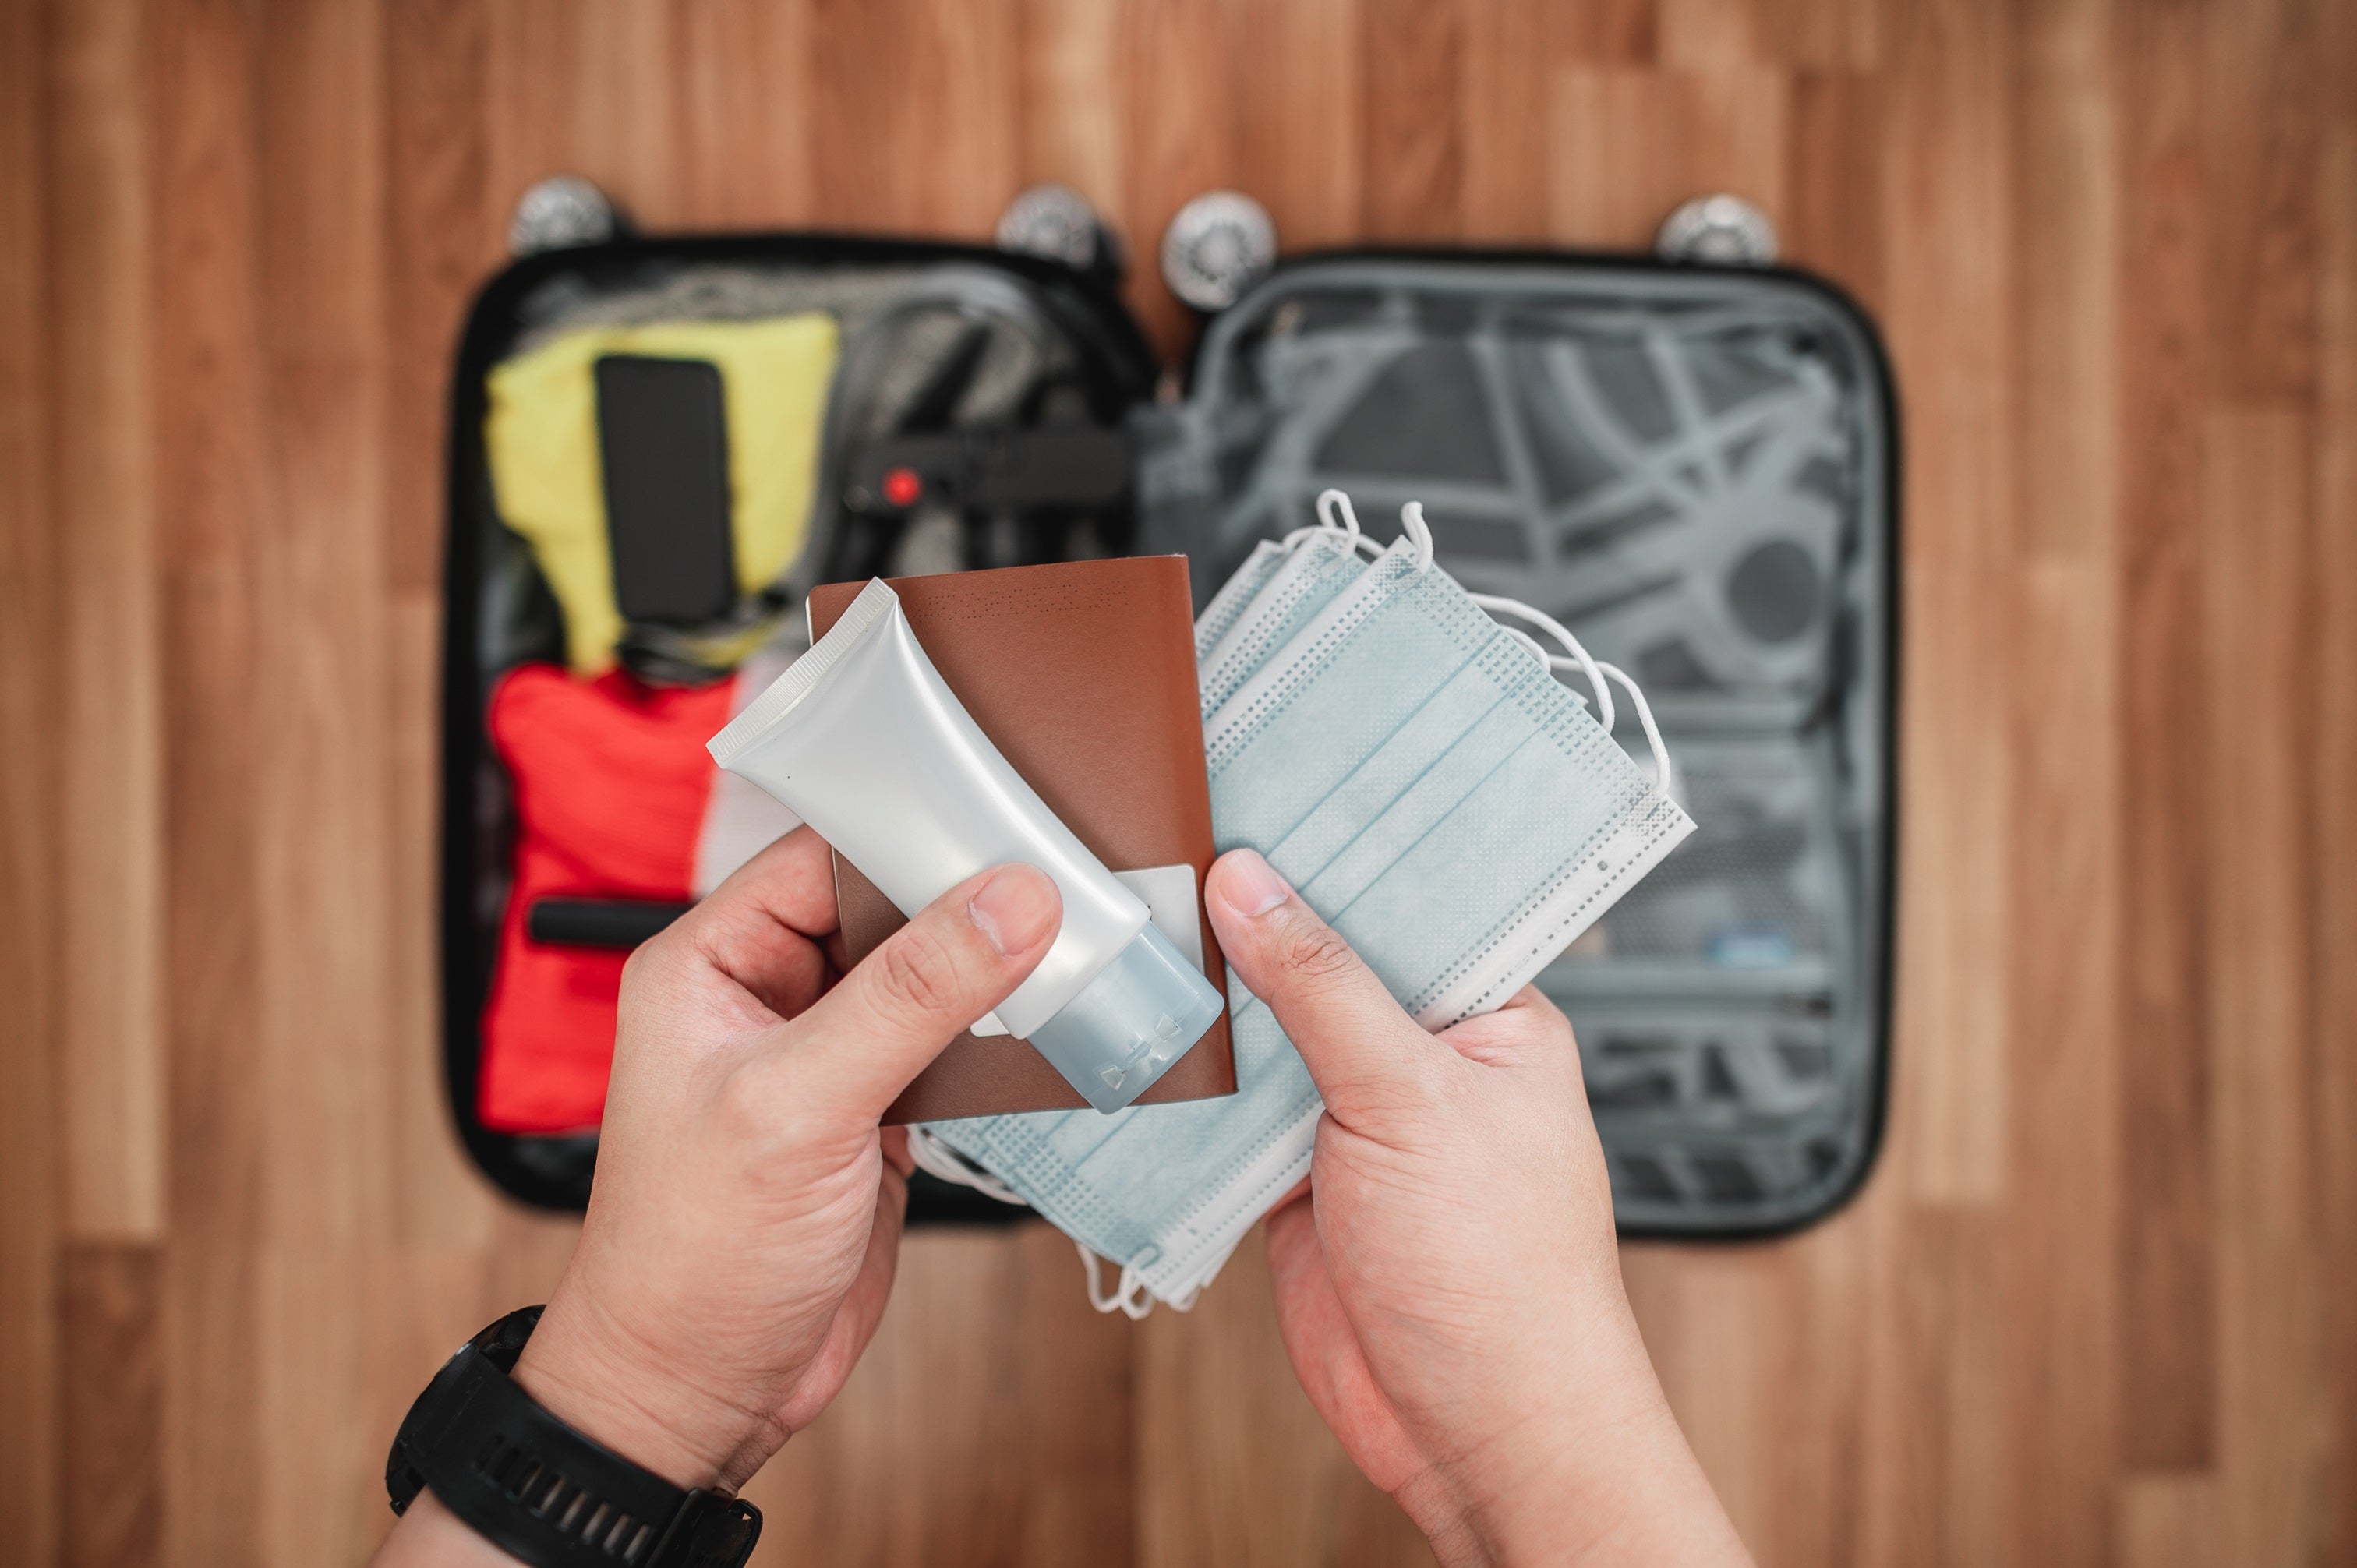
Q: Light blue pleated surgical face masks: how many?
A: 3